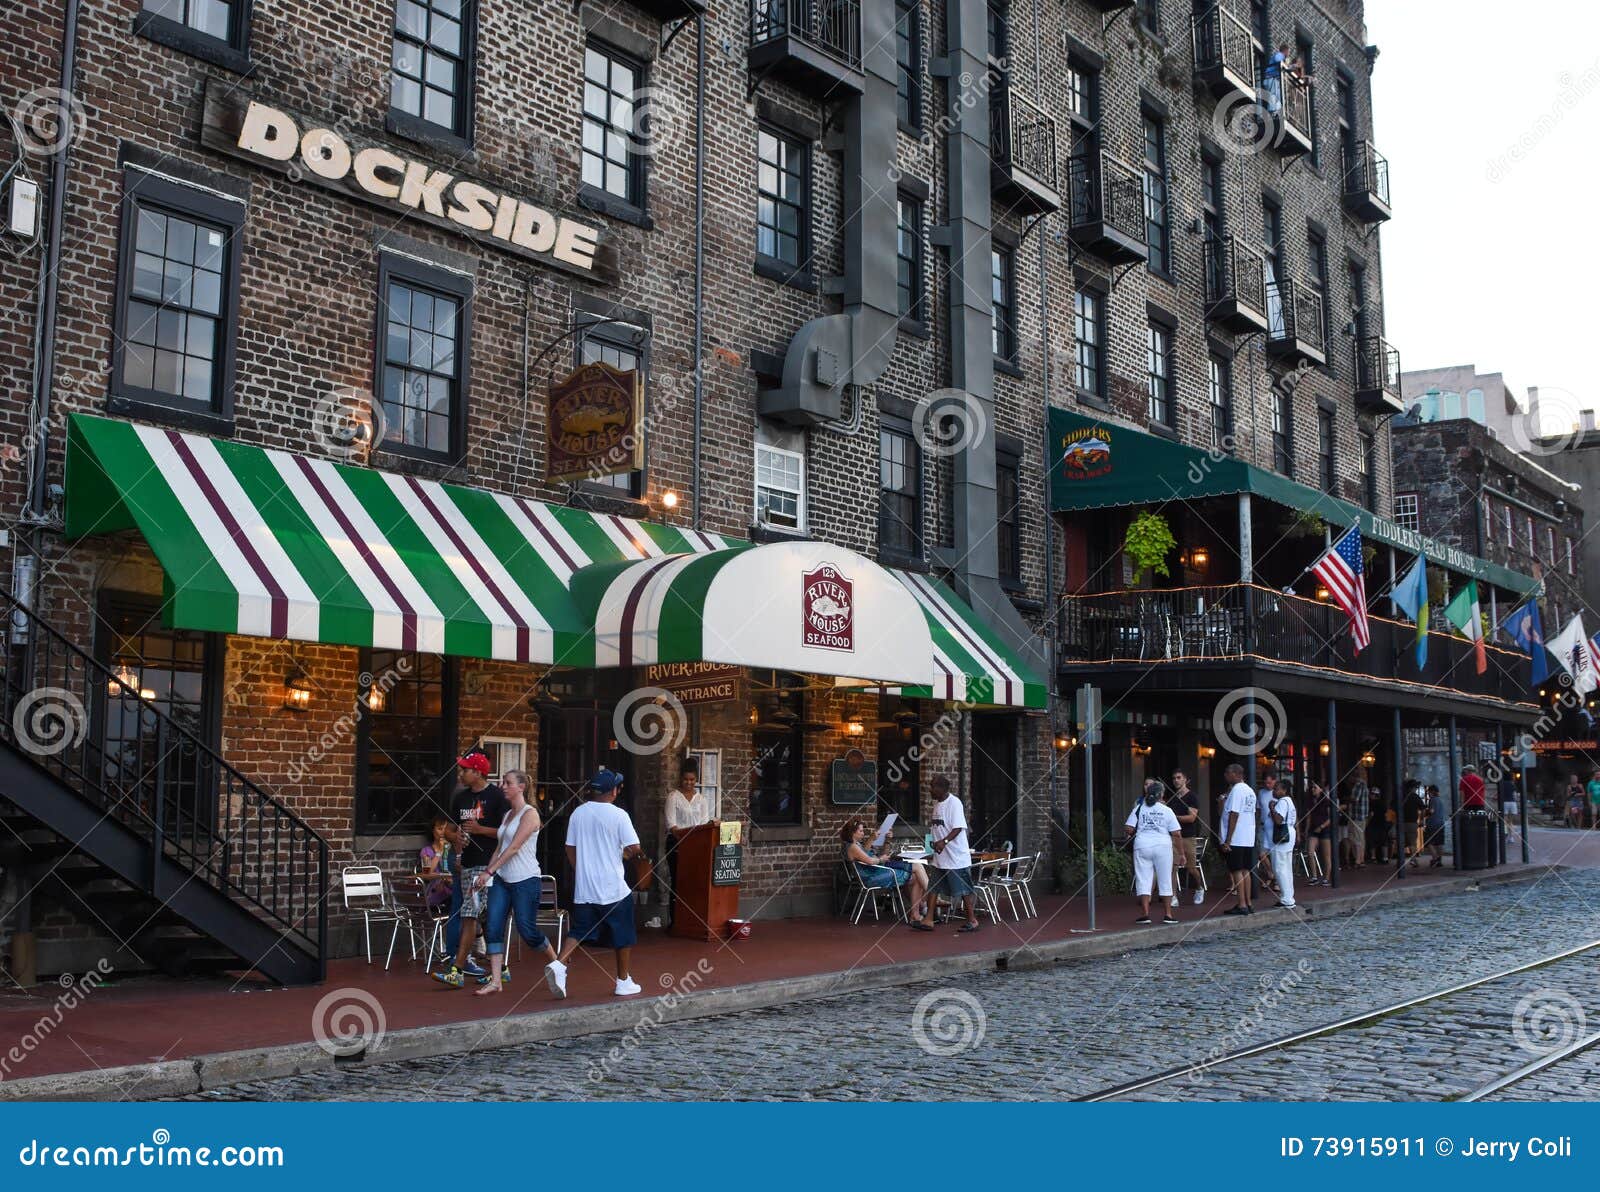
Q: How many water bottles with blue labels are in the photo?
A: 1